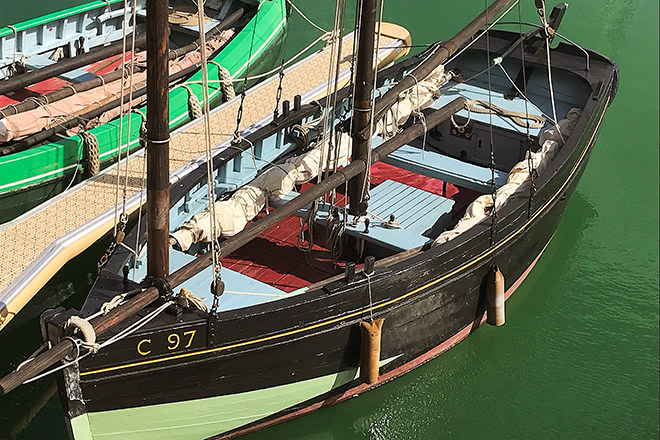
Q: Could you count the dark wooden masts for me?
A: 2